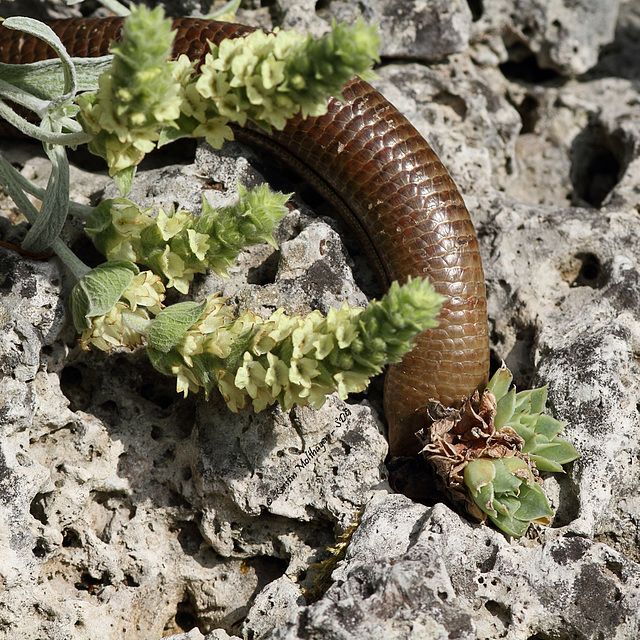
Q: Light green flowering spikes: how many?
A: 4